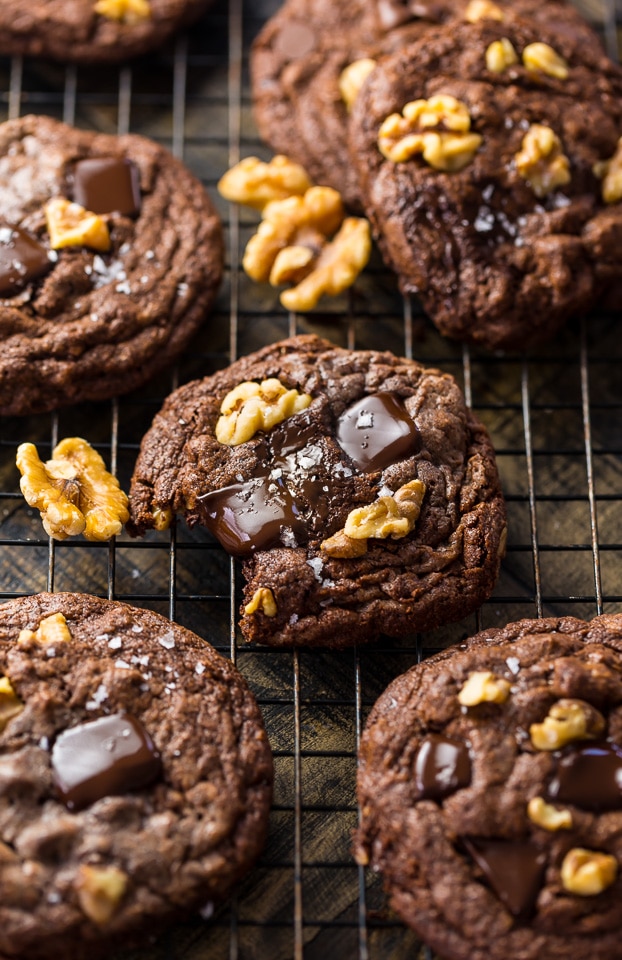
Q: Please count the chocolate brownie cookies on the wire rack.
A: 7